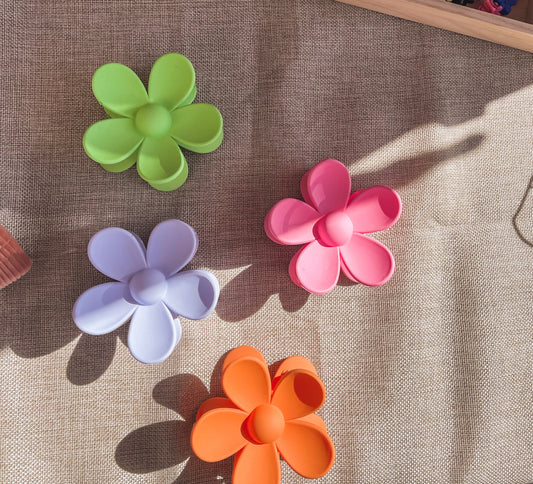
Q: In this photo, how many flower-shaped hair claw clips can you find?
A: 4